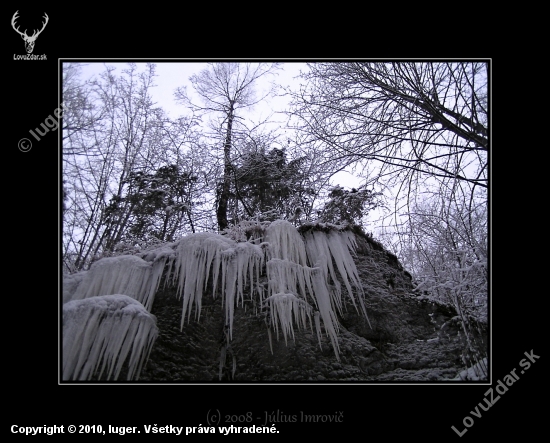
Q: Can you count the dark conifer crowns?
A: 3